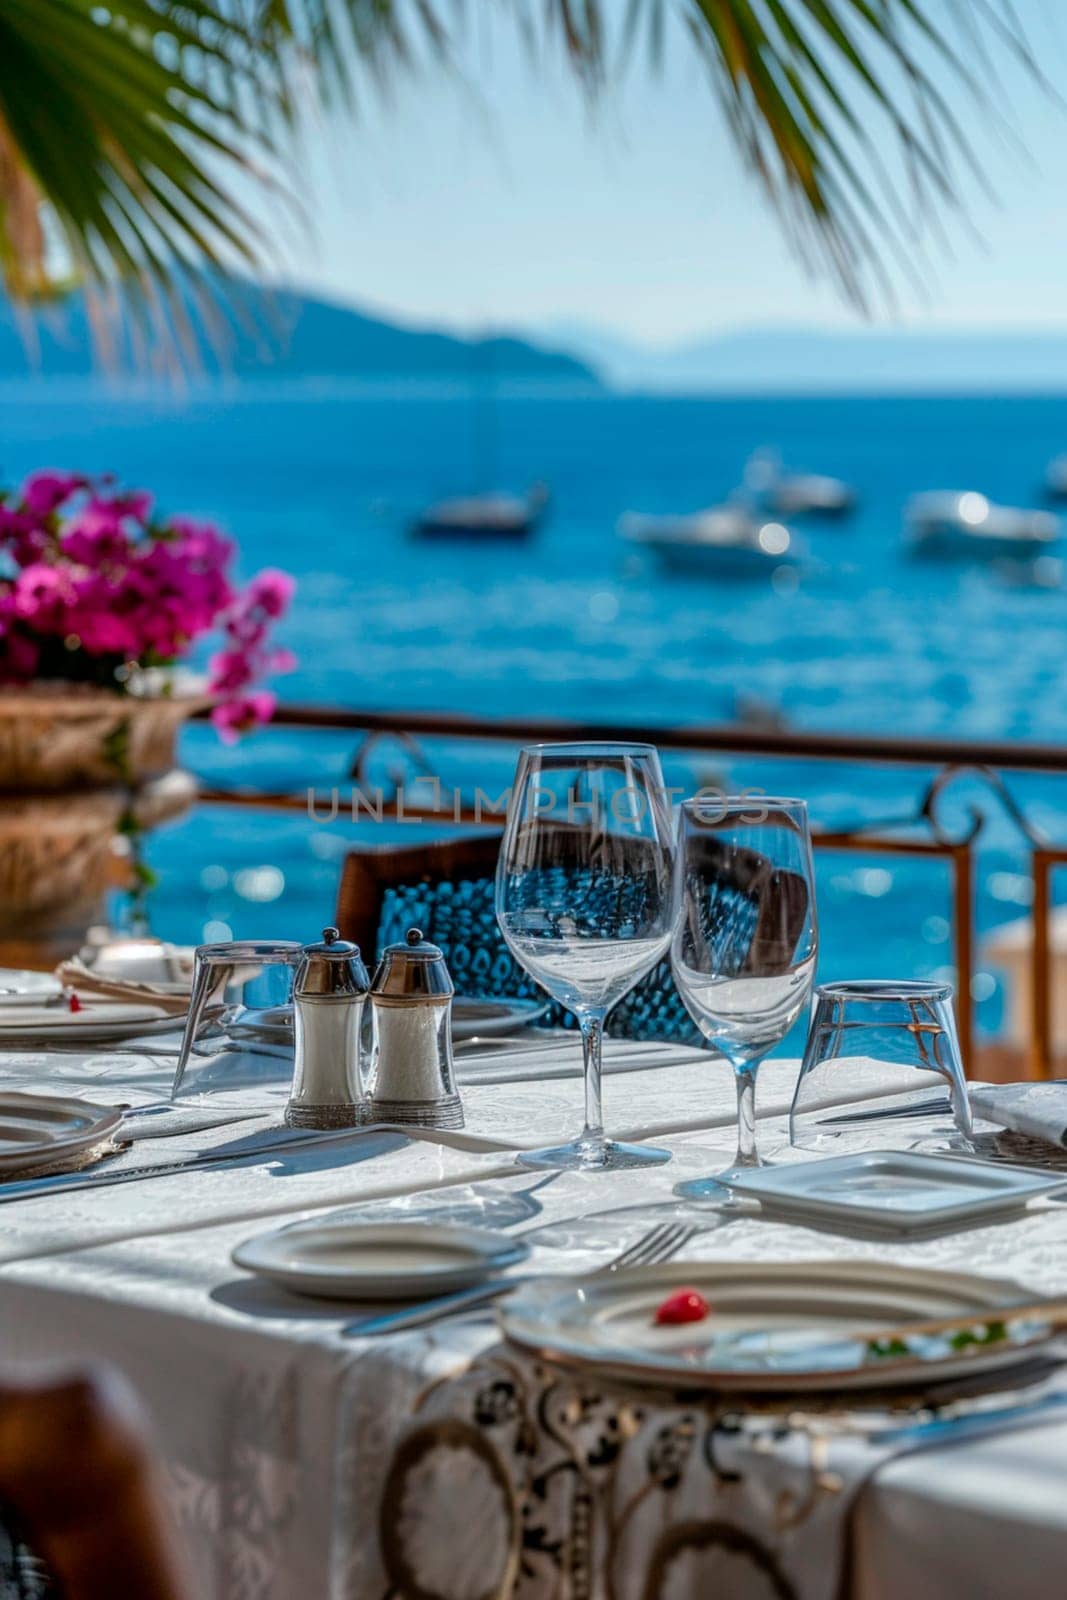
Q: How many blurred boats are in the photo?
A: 5